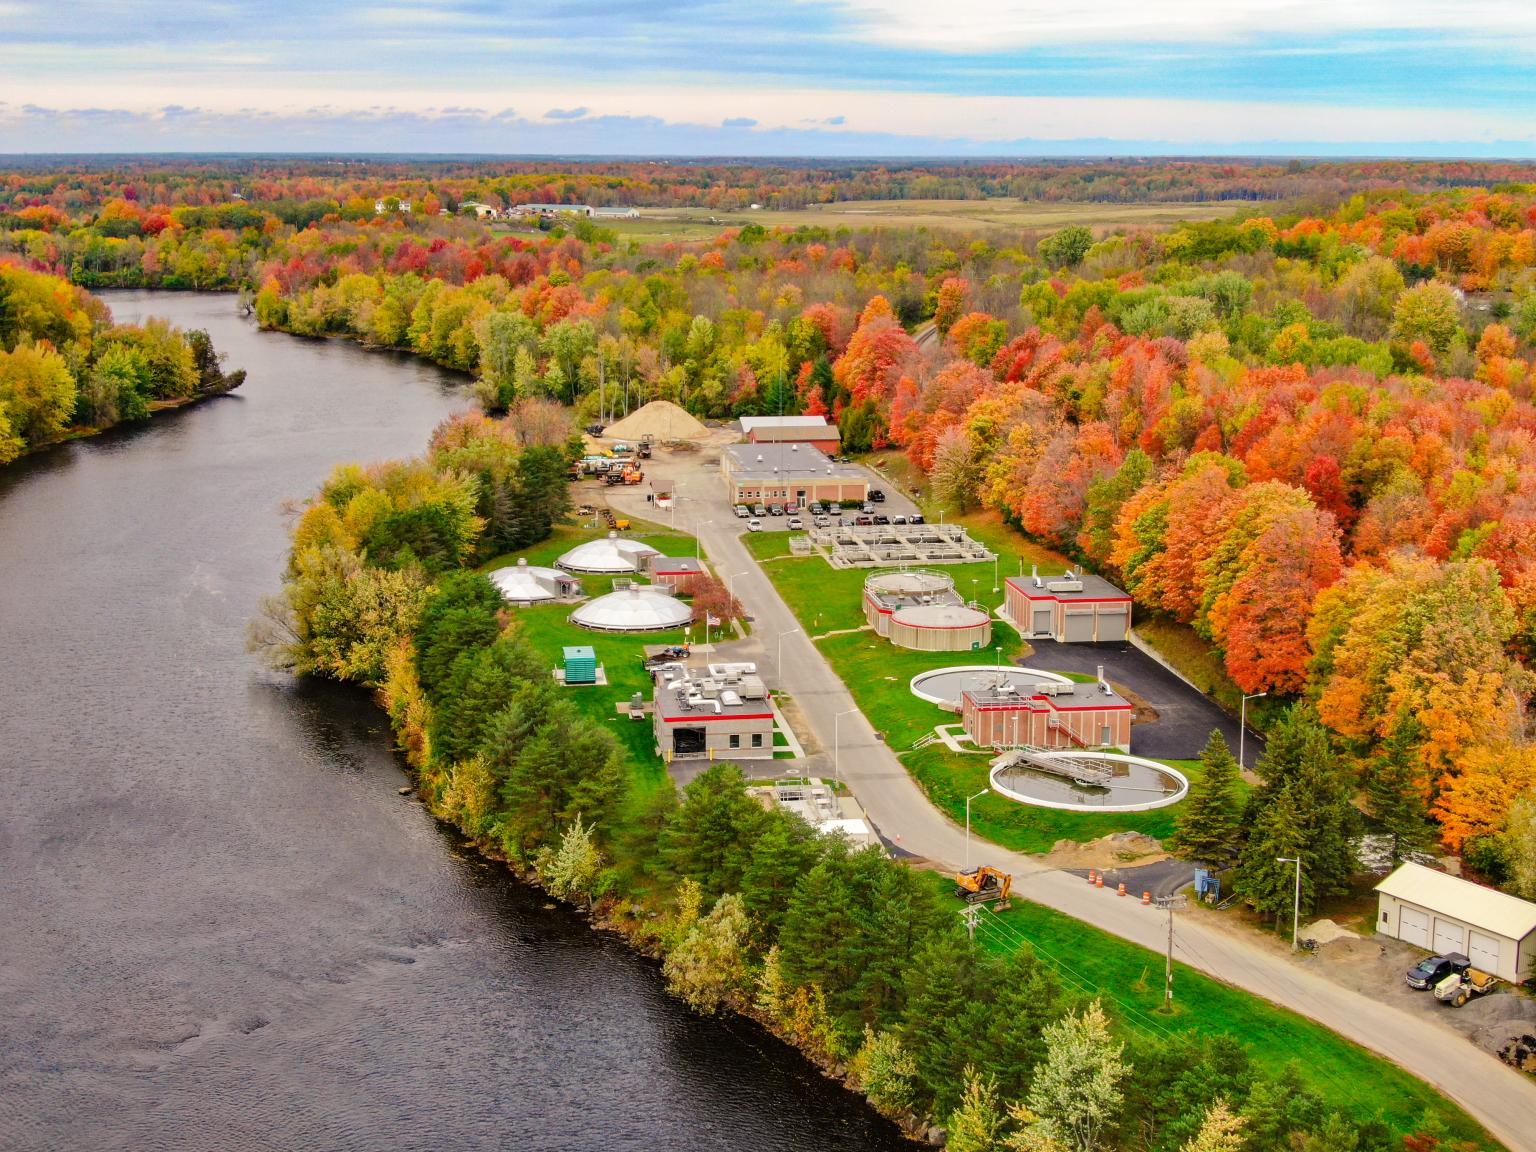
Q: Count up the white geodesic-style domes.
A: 3